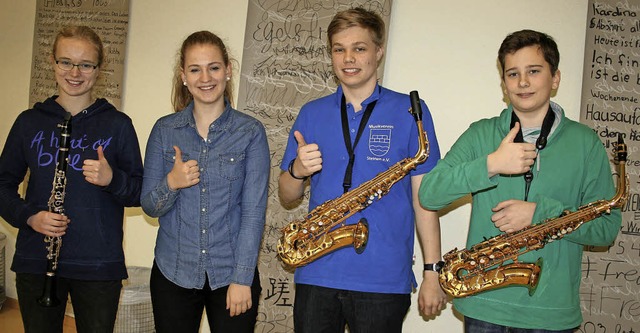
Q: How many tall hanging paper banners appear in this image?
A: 3